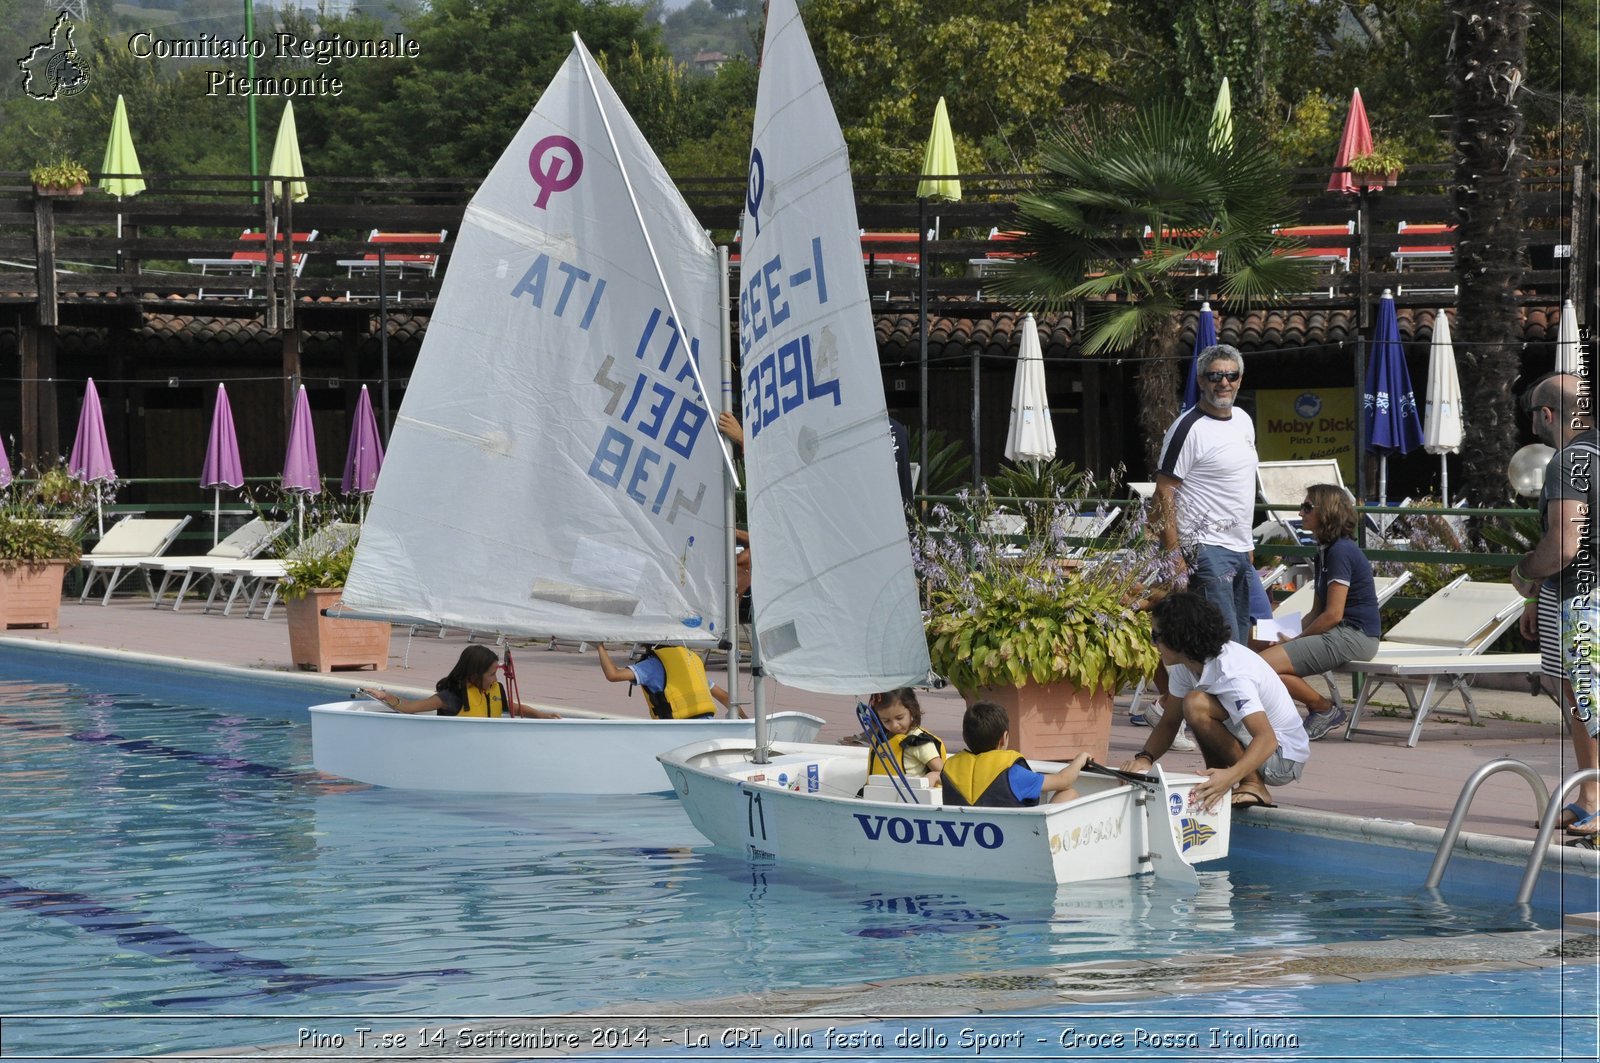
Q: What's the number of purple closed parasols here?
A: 5